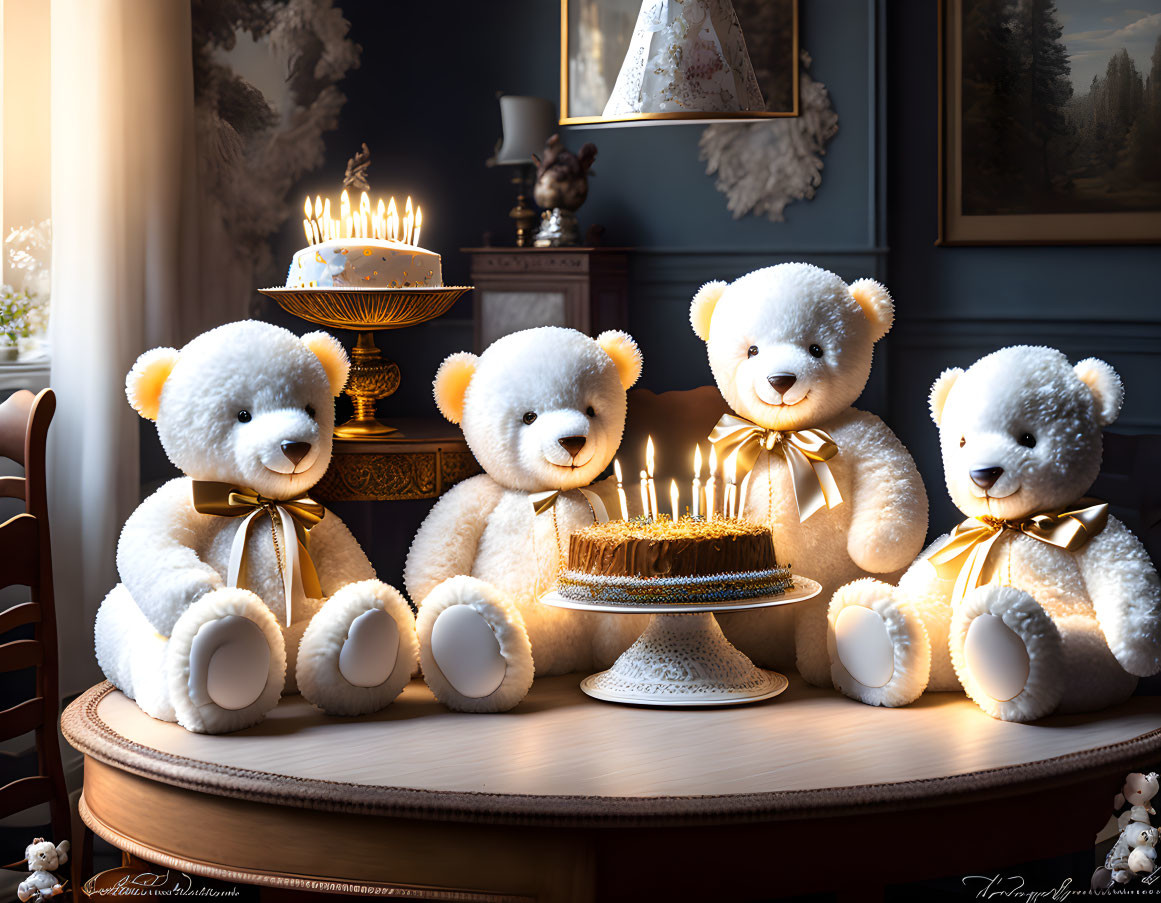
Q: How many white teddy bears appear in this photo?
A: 4